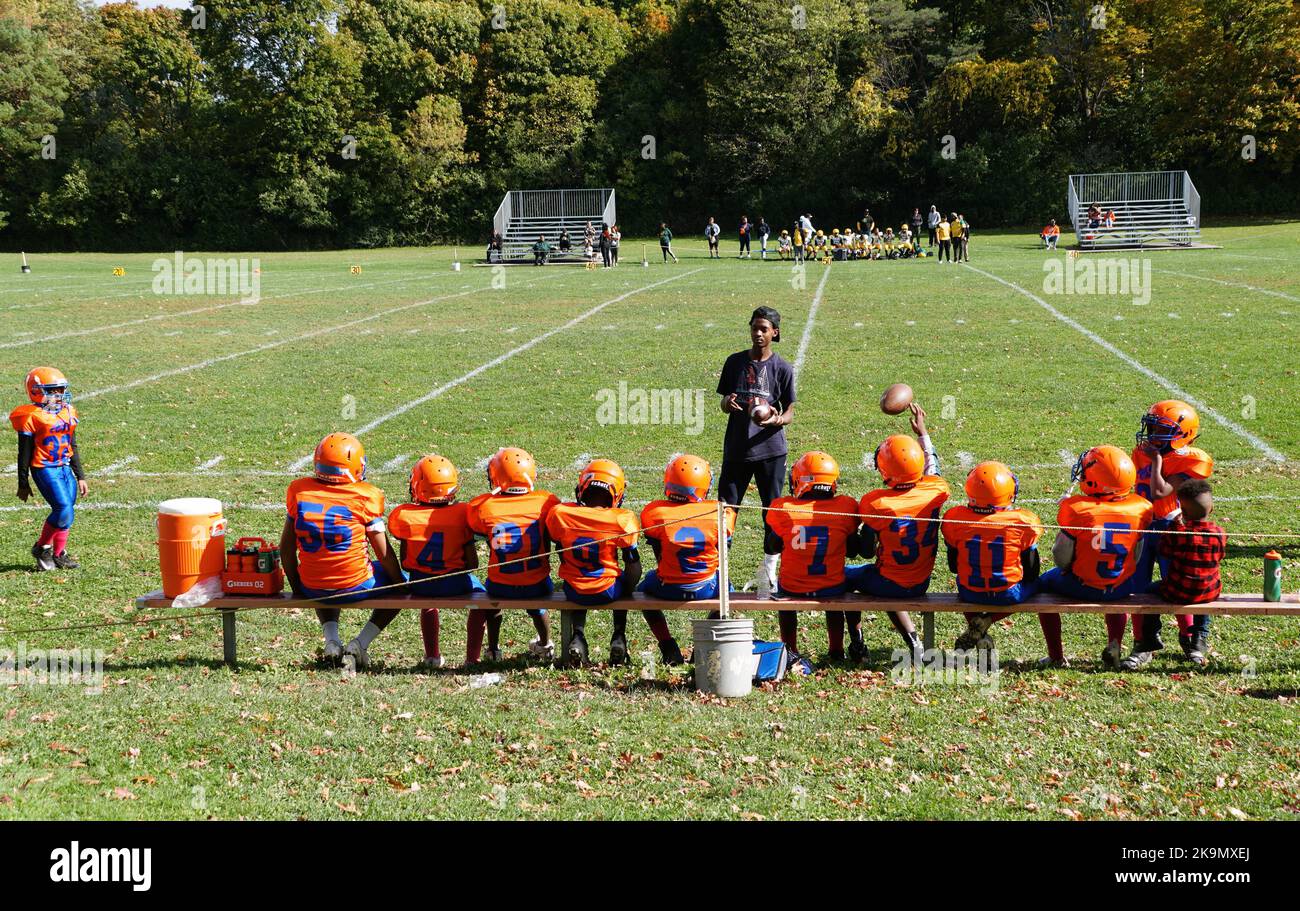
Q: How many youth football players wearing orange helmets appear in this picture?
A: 11